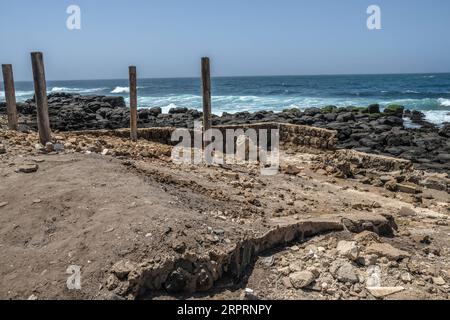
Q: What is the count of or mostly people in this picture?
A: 0